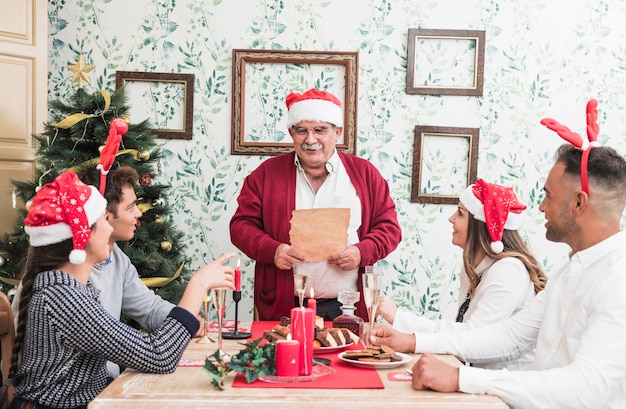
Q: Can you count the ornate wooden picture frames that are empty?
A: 4